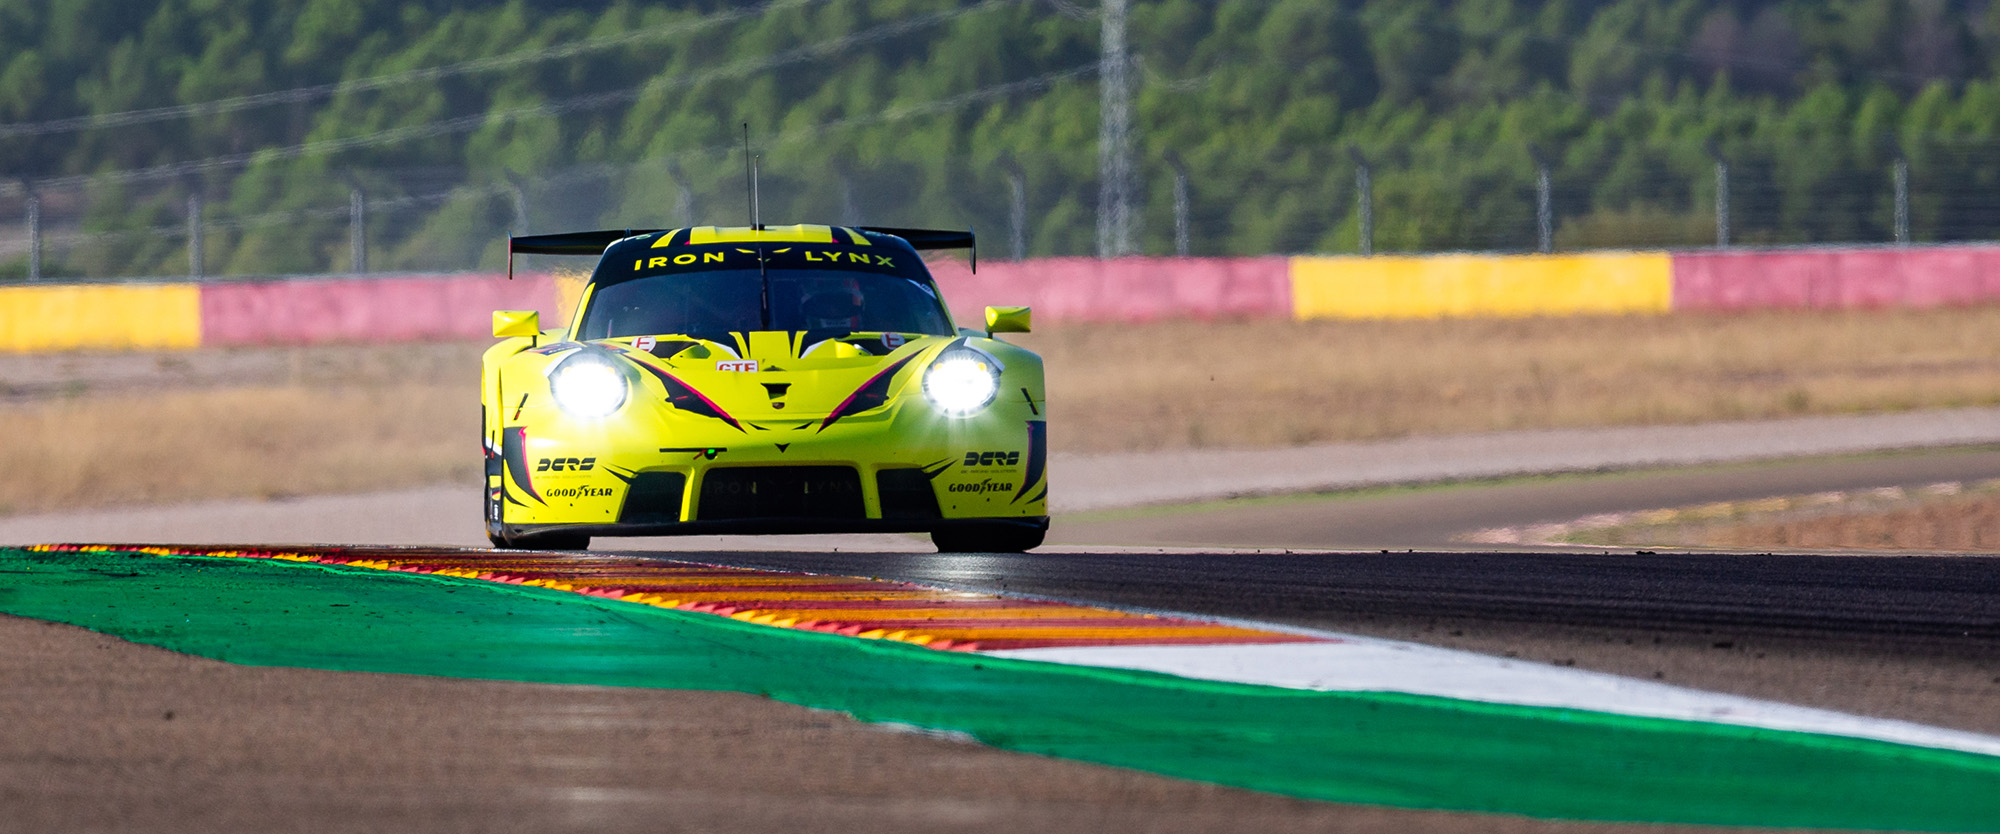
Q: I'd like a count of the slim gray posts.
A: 12